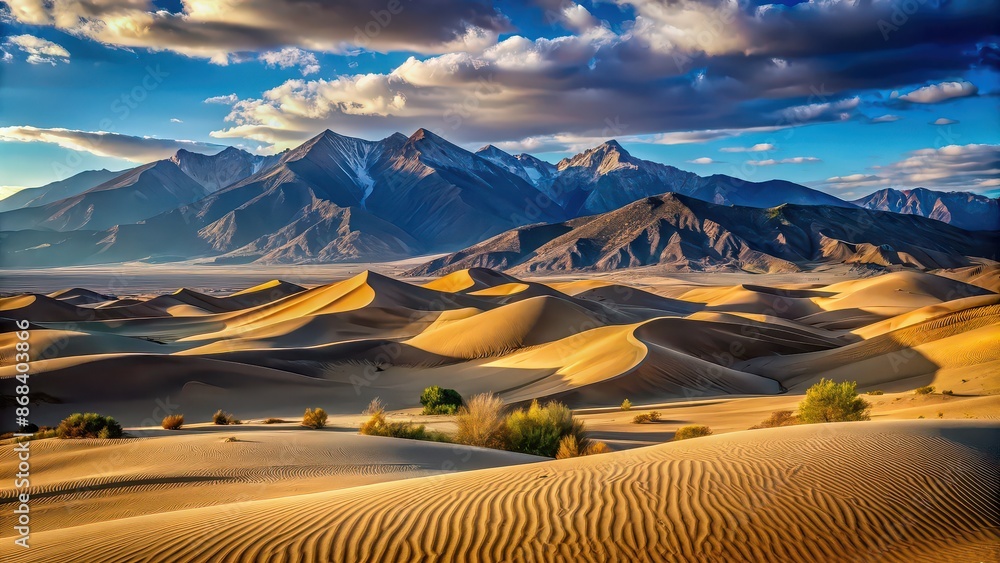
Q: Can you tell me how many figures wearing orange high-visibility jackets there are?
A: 0